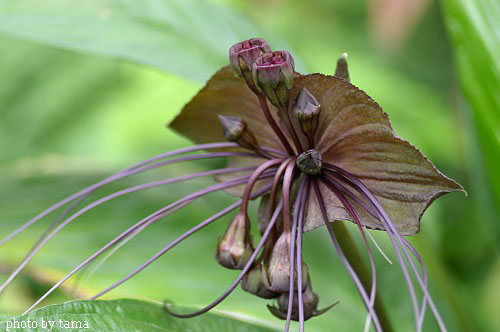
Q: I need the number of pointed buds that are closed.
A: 3